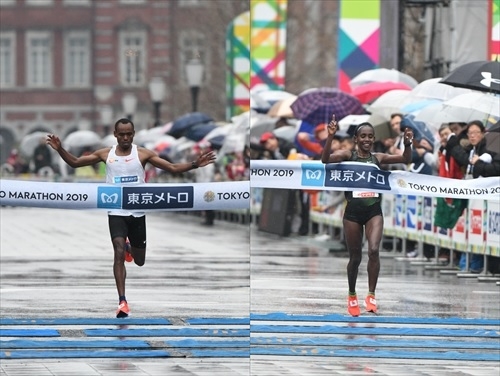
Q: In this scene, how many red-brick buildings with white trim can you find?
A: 1